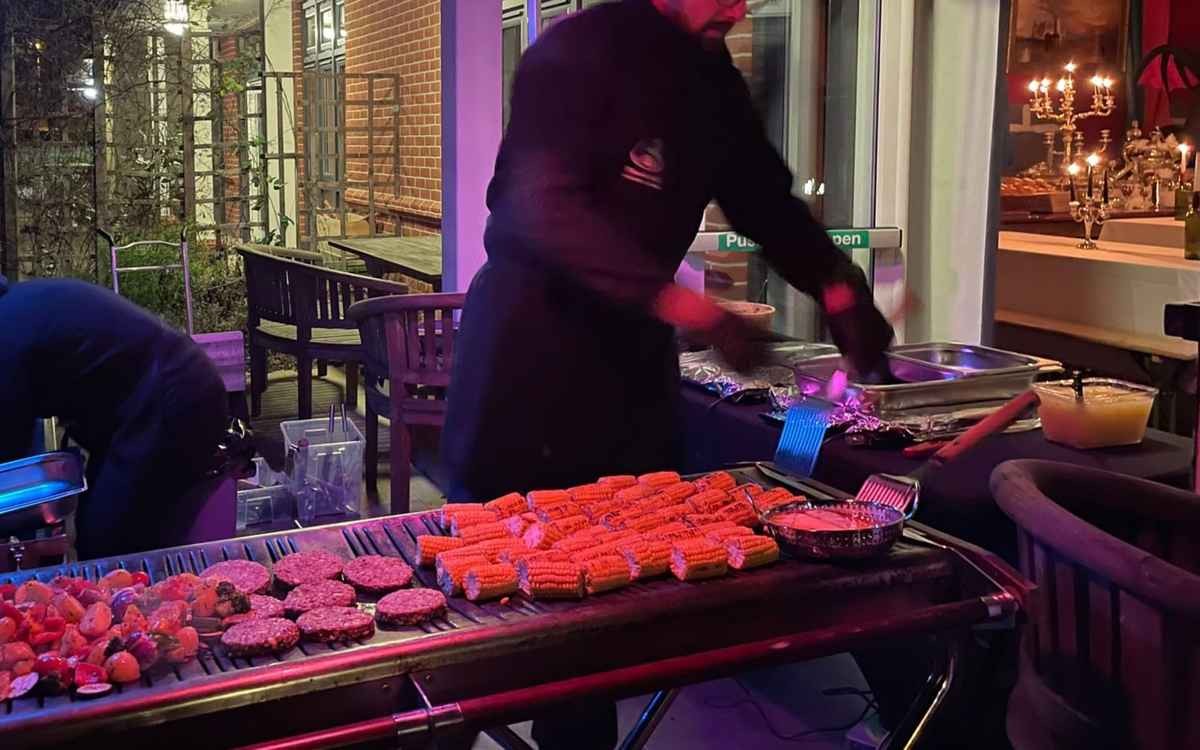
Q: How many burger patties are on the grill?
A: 8